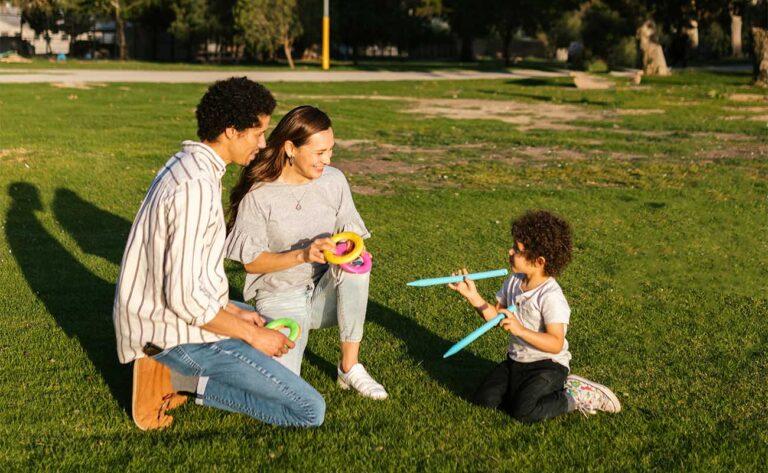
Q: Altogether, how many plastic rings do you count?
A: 3